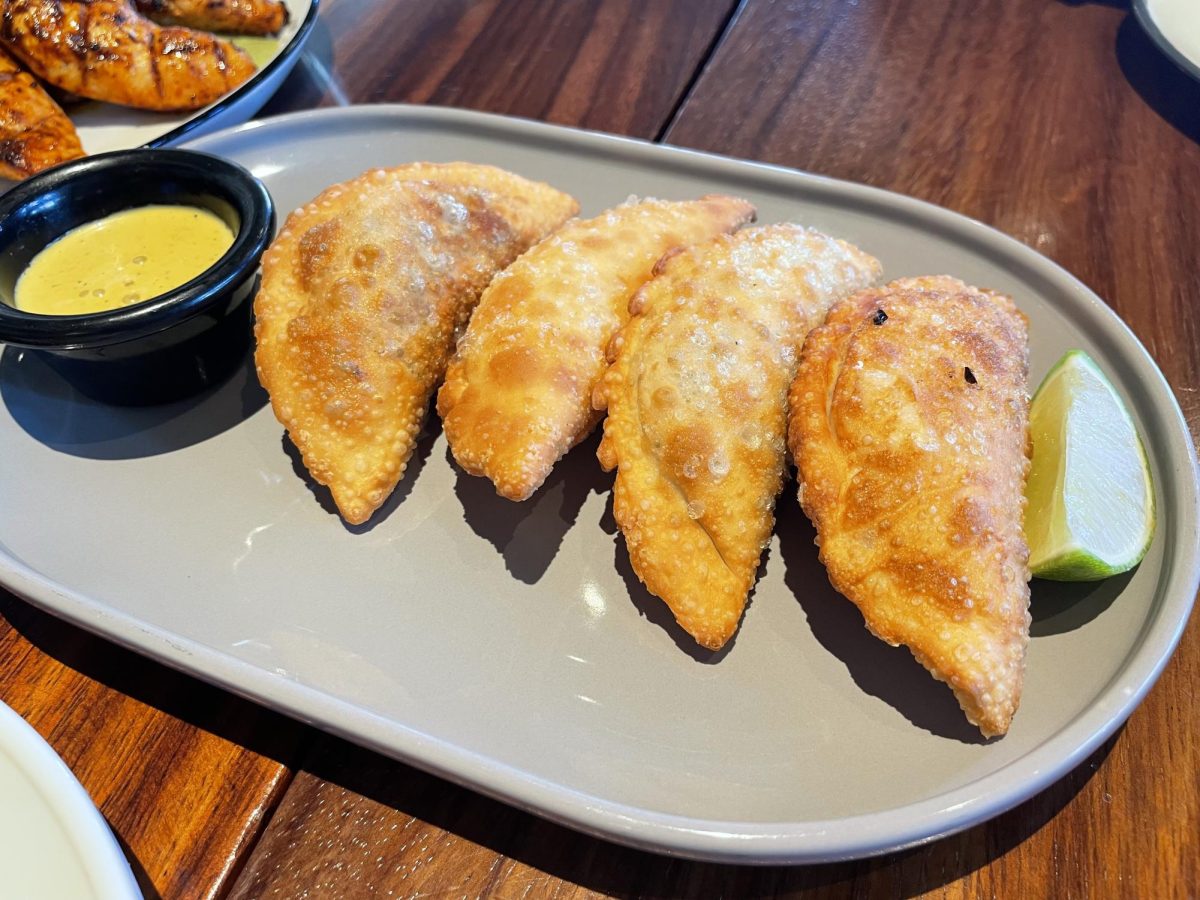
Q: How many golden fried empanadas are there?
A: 4